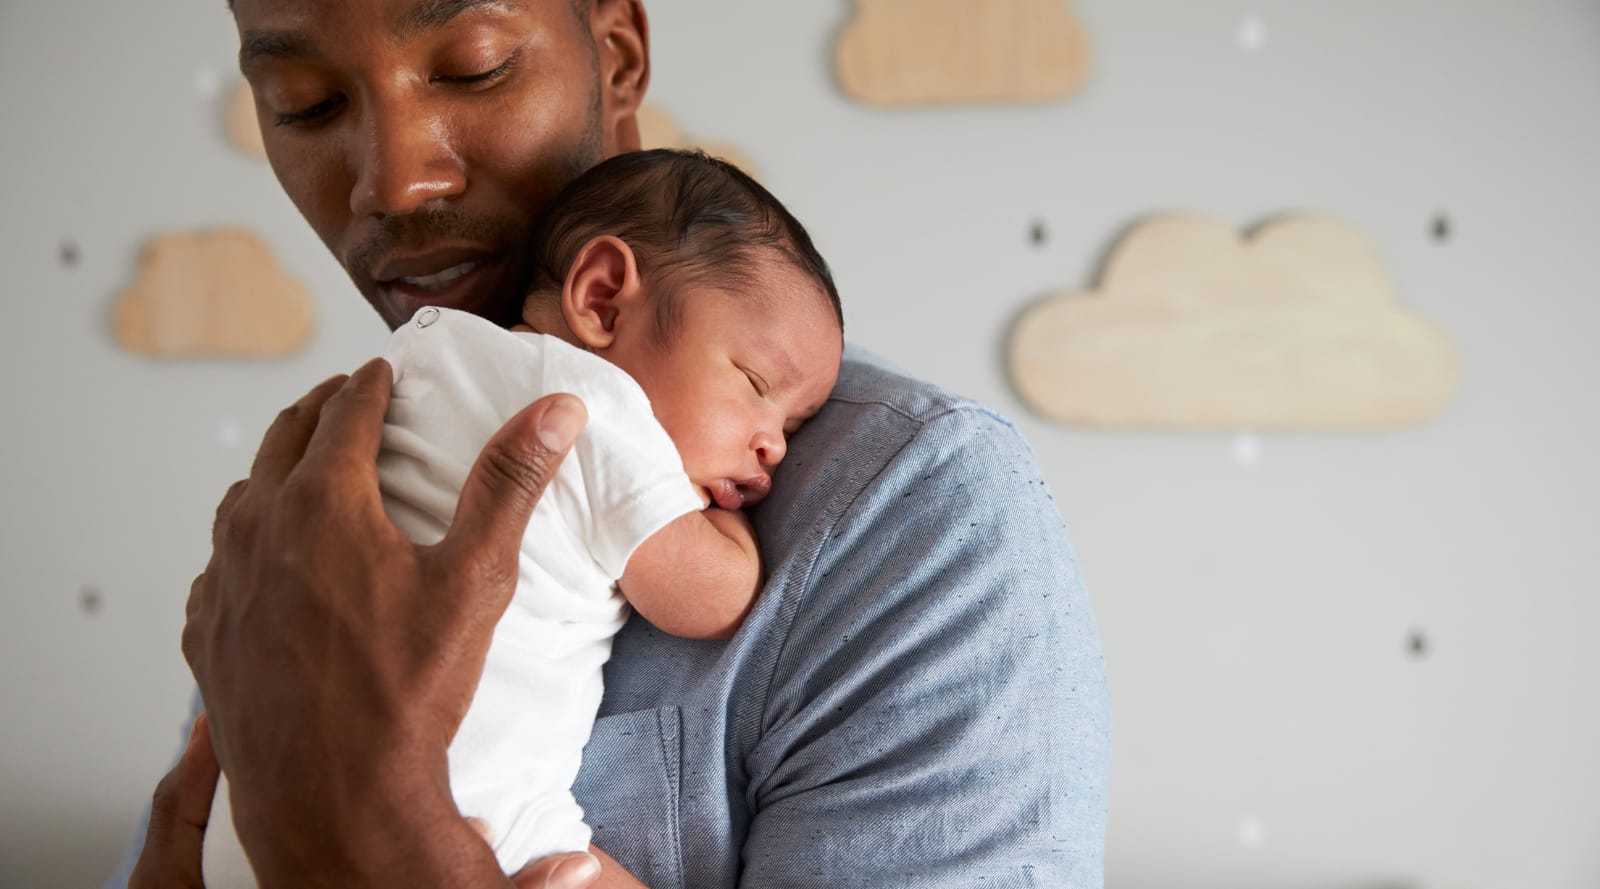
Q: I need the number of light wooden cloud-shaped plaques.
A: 5